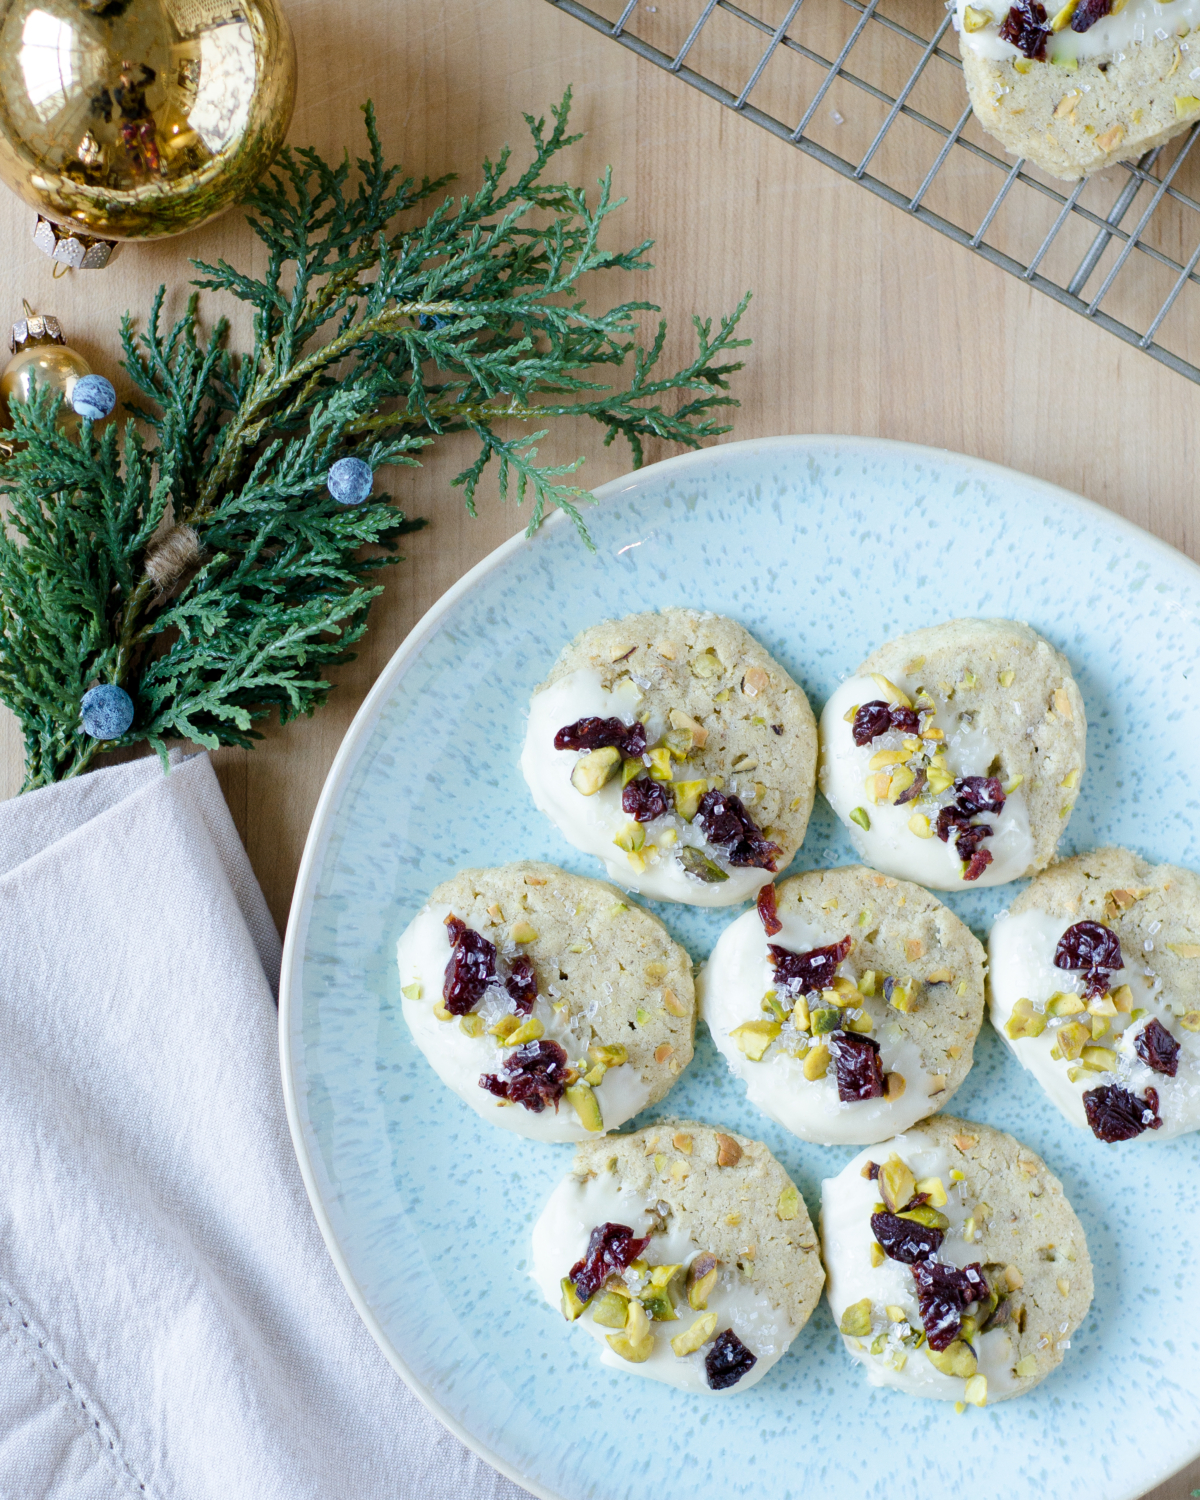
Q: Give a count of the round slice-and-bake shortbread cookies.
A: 8